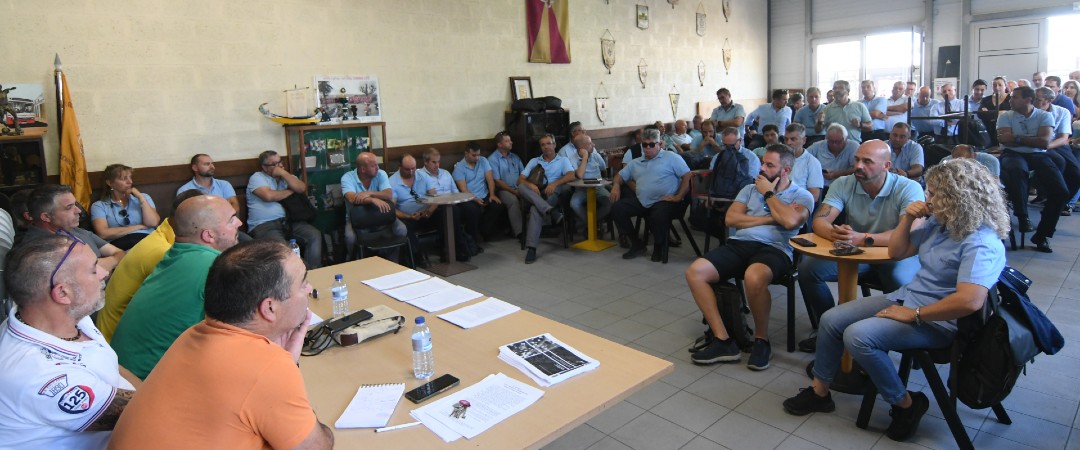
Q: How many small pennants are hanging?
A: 11